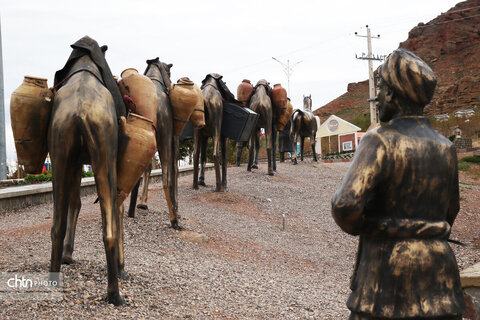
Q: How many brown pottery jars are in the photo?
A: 8